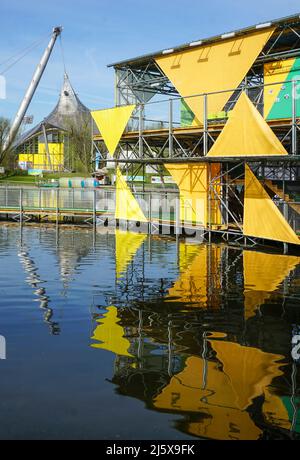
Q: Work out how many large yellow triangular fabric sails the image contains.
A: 5